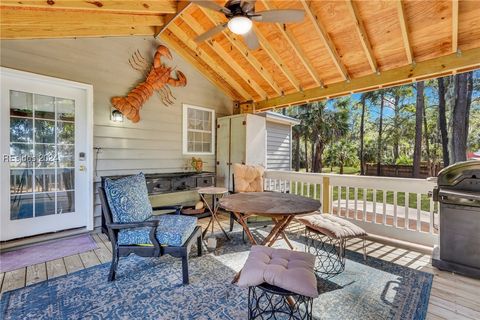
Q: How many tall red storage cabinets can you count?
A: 0